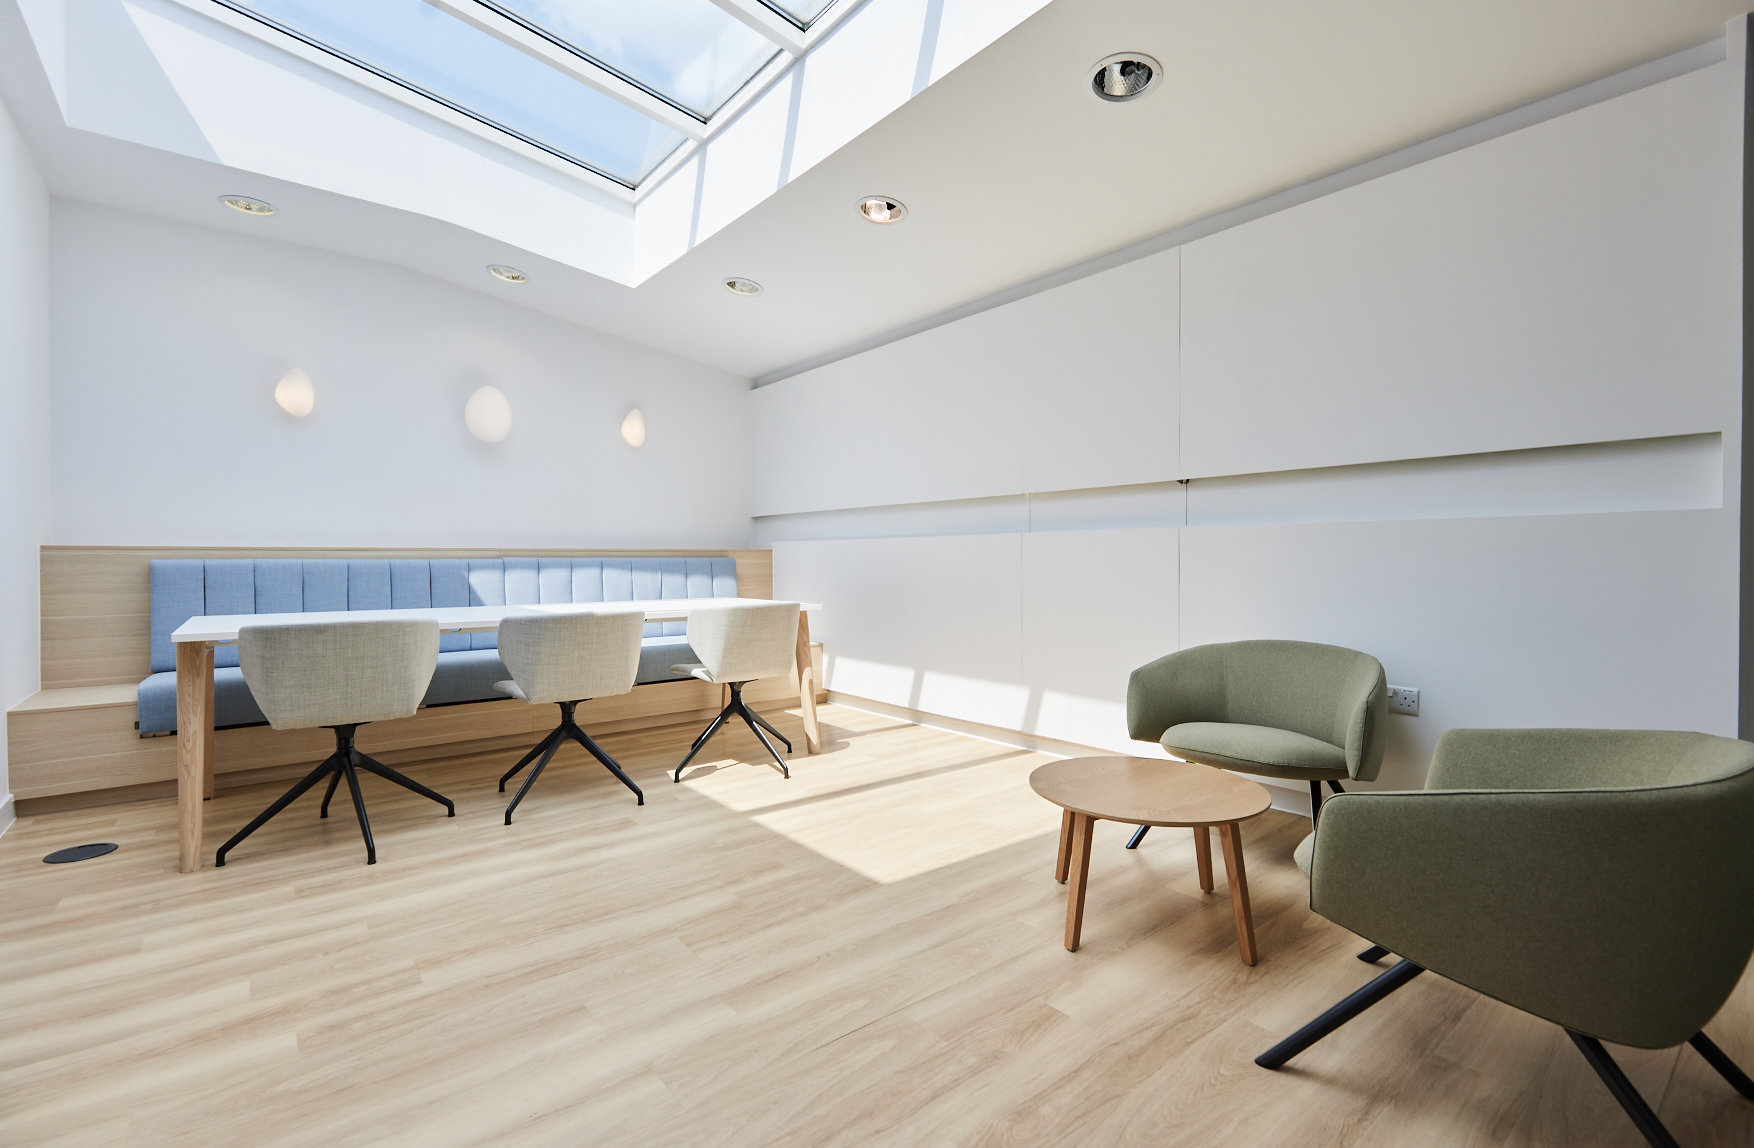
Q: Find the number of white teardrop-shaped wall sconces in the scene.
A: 3